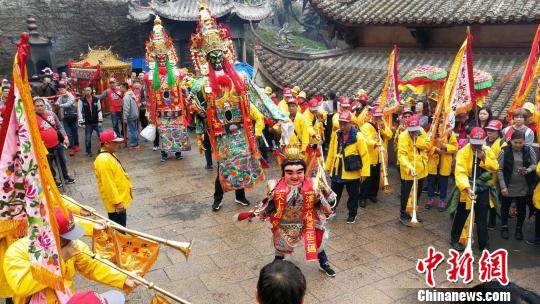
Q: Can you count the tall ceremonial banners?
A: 4